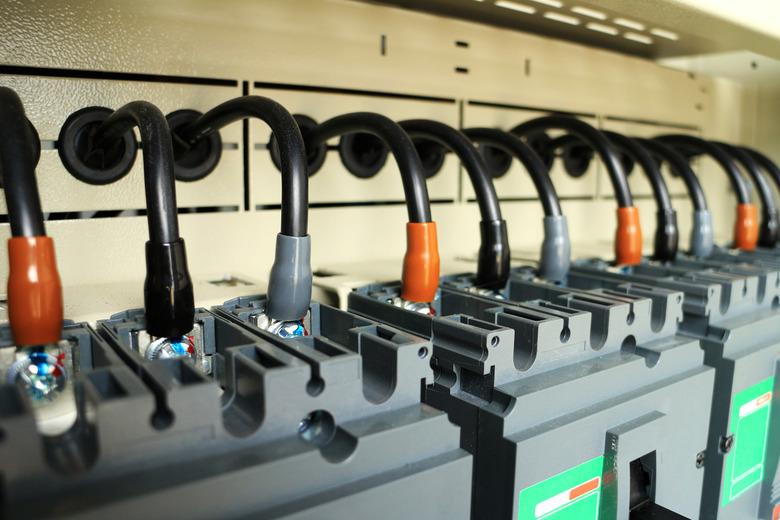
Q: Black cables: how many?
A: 12